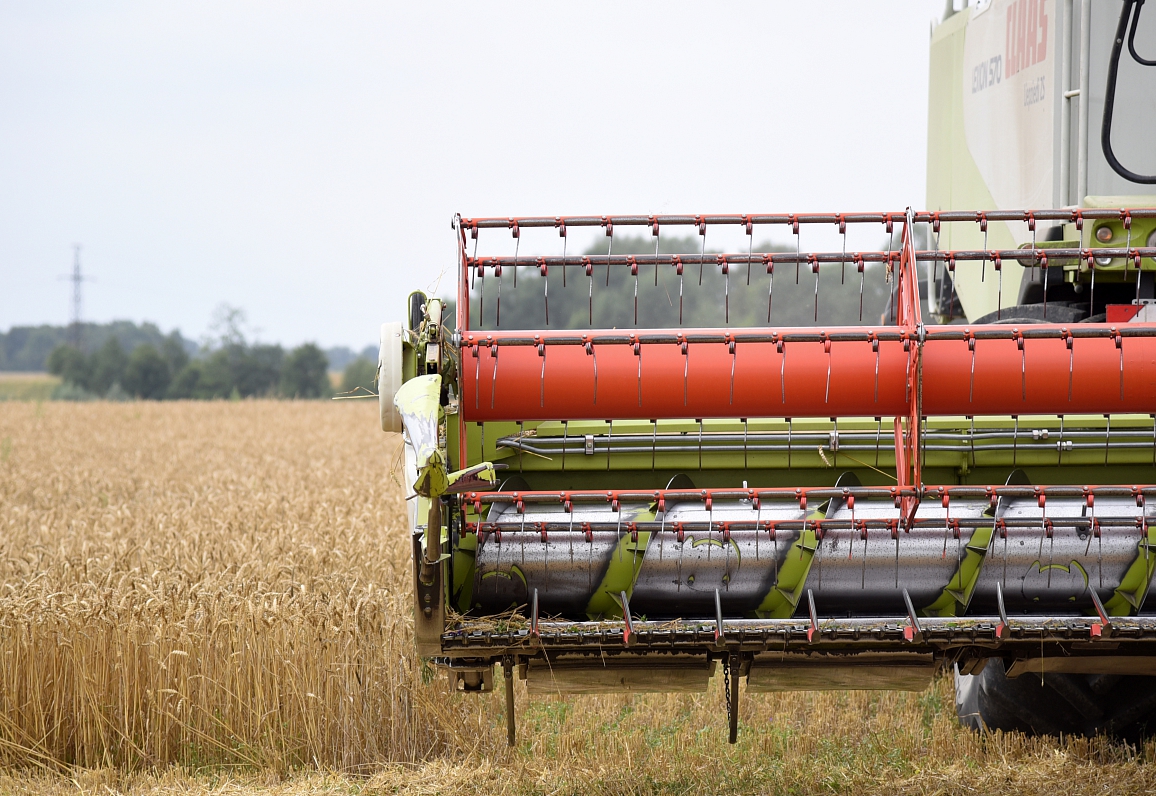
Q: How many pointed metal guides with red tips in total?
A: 7